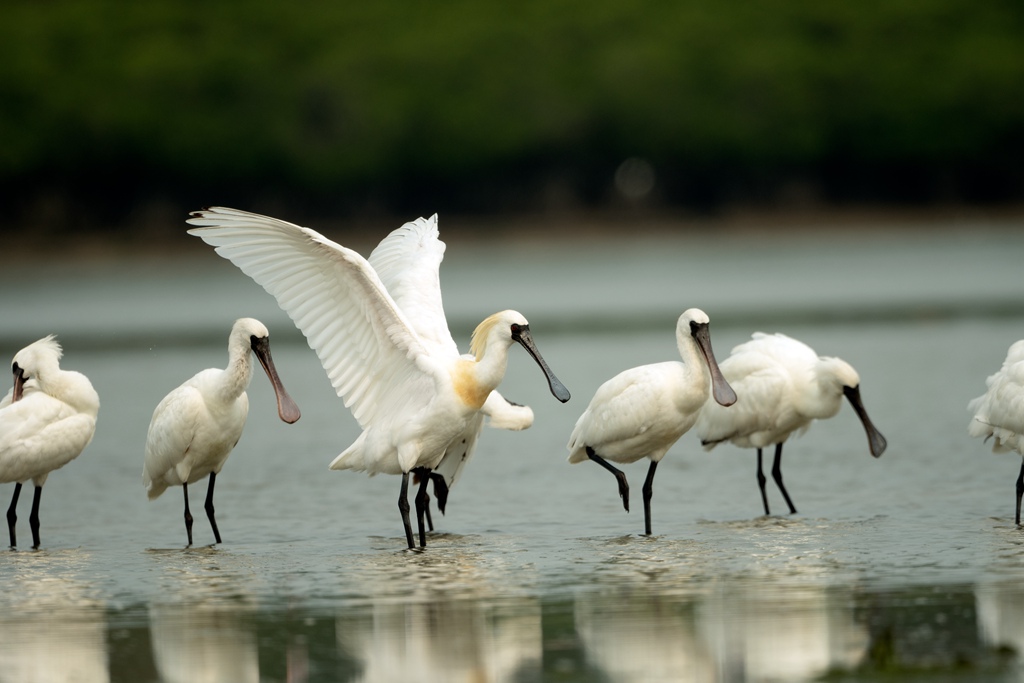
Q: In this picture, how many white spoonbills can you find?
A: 7